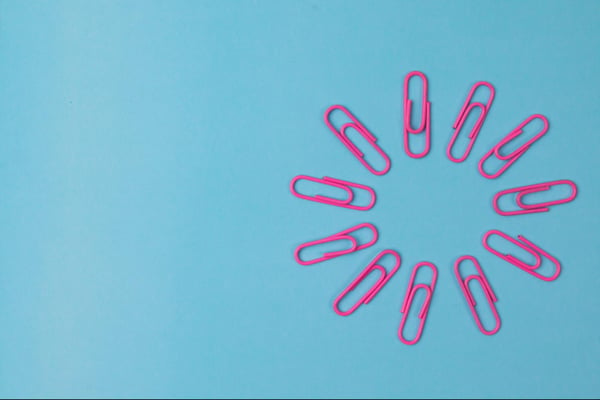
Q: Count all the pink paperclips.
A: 11